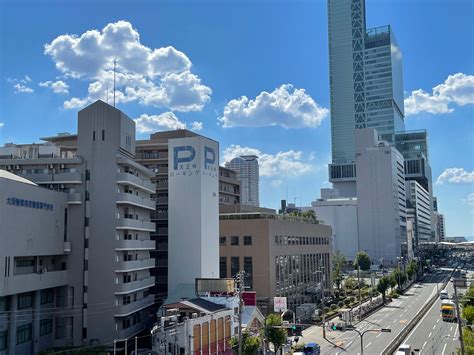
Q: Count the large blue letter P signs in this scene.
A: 2